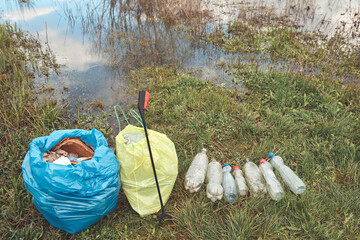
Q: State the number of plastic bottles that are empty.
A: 7